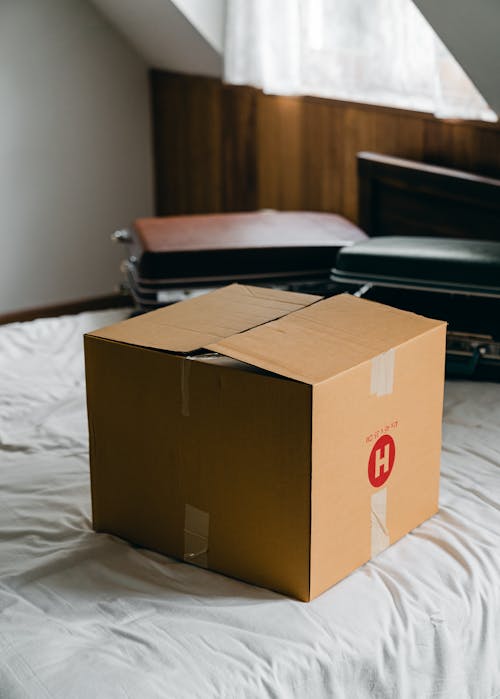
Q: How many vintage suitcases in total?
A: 2